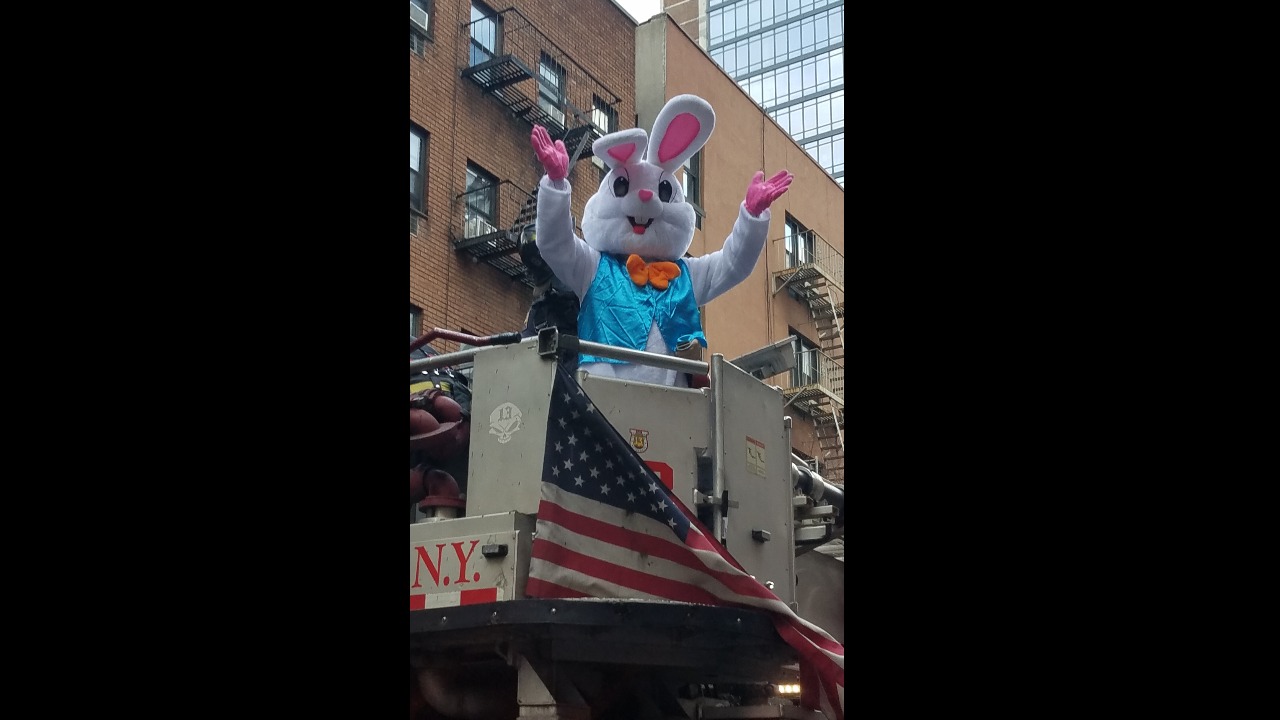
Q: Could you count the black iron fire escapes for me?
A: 2